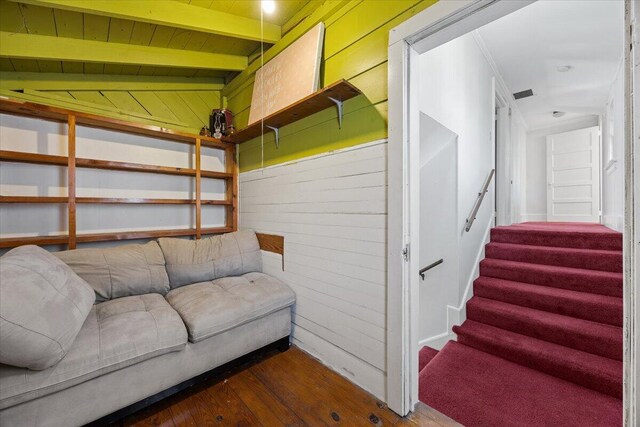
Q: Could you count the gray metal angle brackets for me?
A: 2